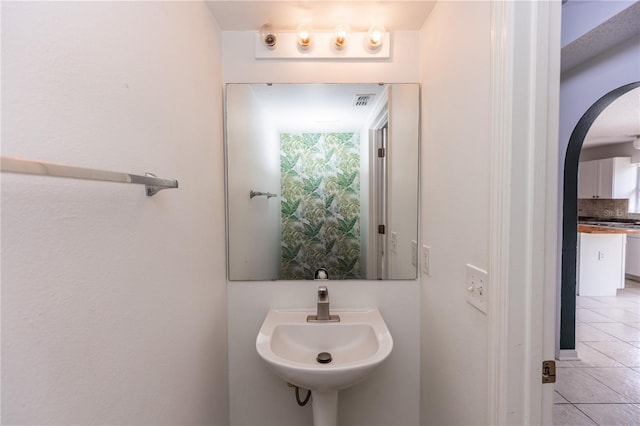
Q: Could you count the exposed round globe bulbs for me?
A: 4